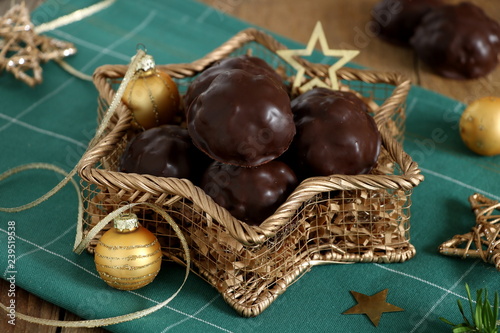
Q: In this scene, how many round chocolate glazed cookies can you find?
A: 7